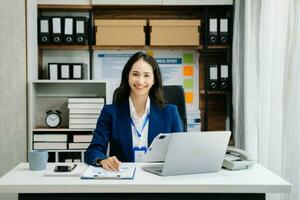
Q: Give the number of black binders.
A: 11